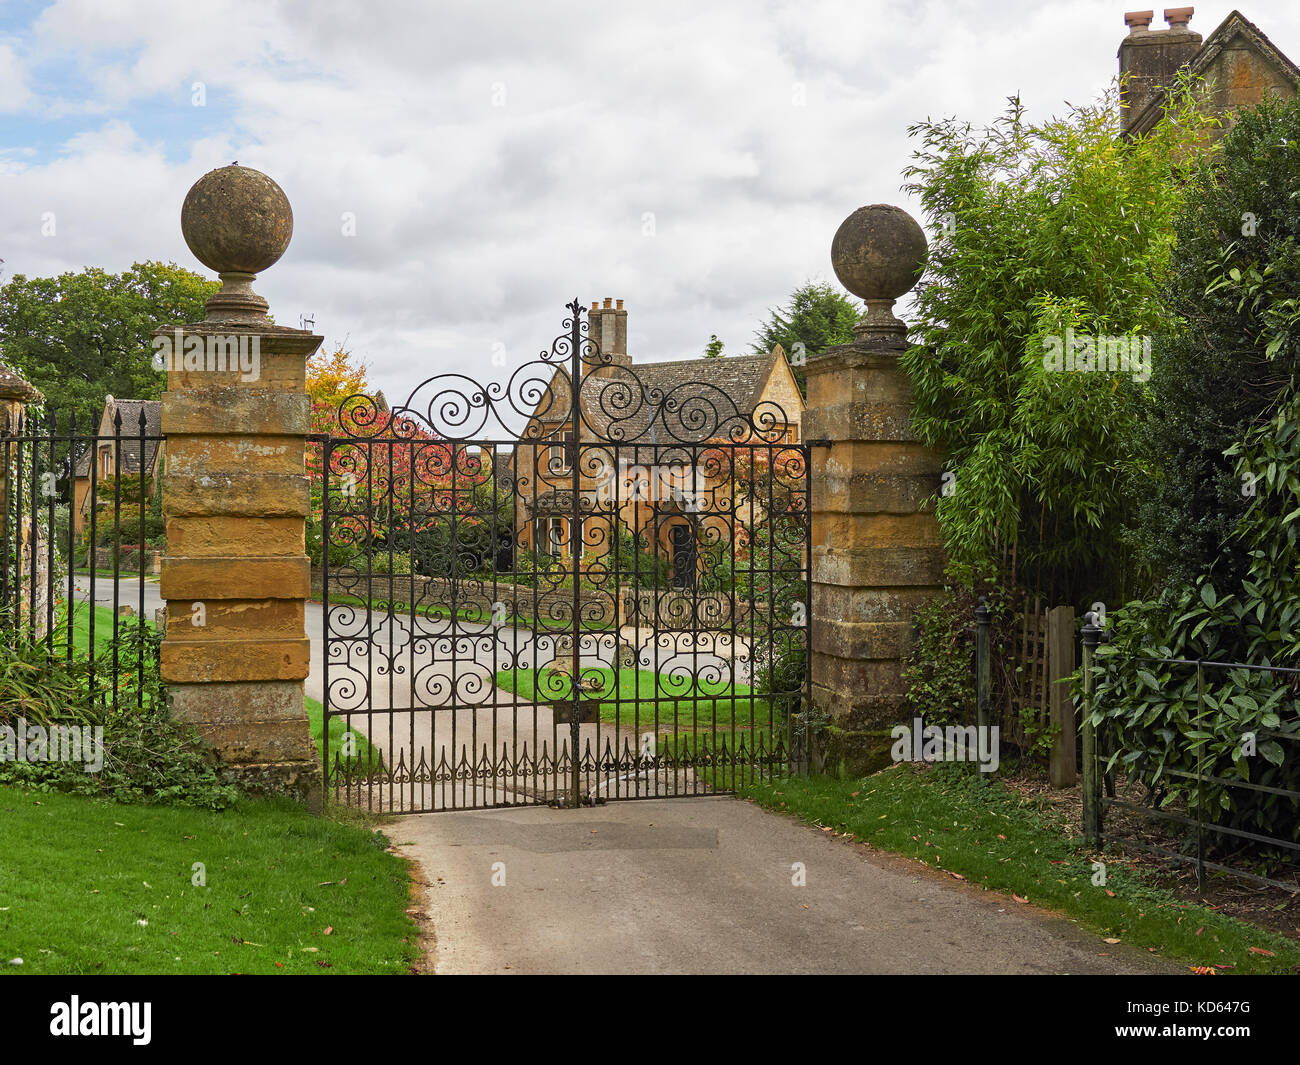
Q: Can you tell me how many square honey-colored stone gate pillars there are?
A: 2